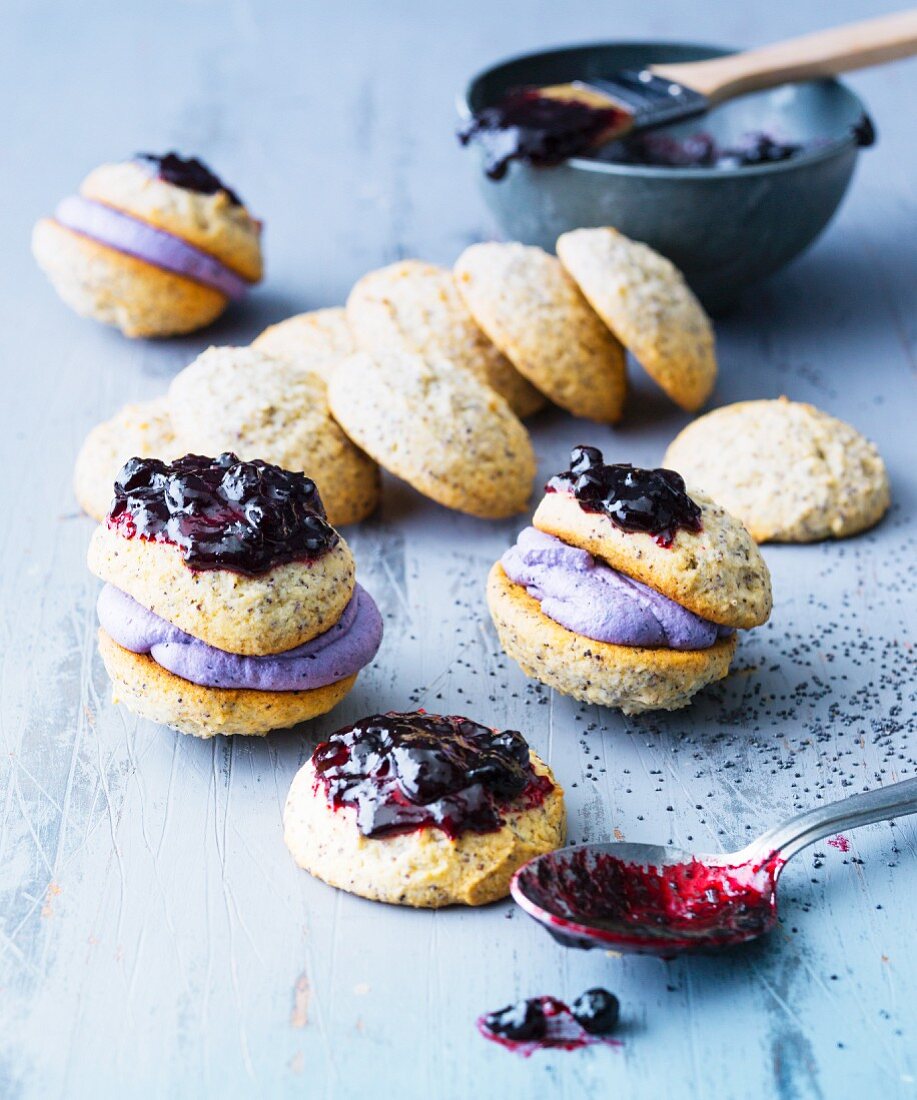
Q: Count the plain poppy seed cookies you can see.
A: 8